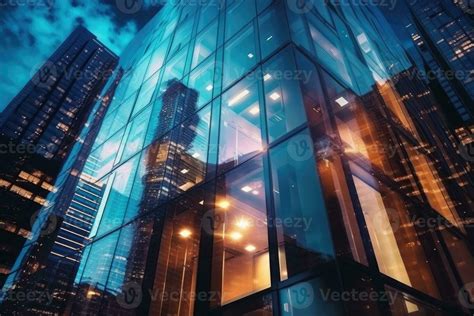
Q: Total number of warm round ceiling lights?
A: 5